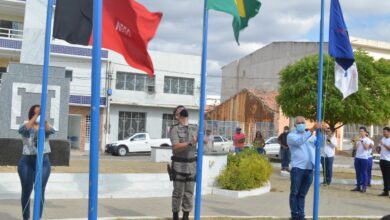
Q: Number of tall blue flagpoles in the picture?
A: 4